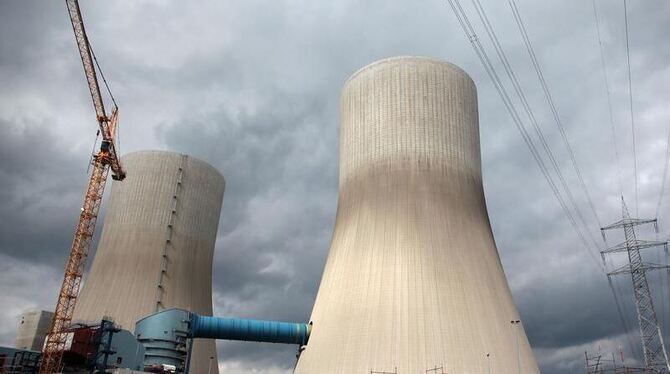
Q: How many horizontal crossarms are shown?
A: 3